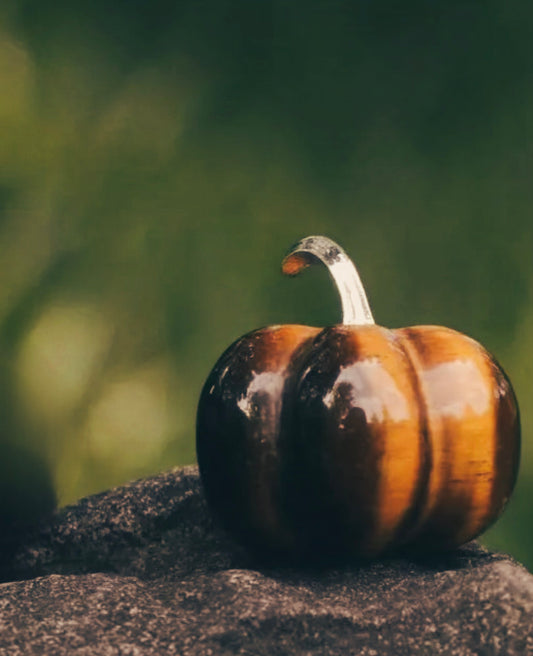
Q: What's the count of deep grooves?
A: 2